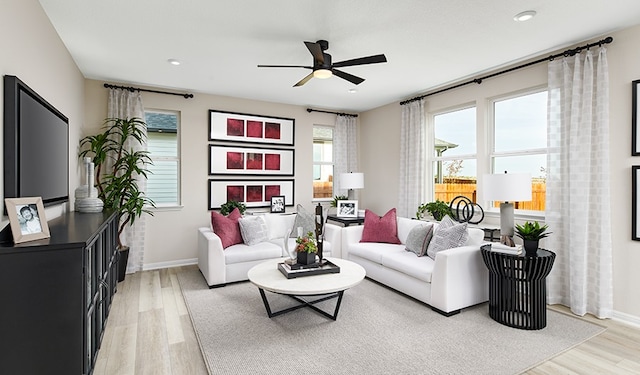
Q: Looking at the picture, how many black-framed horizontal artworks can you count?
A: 3